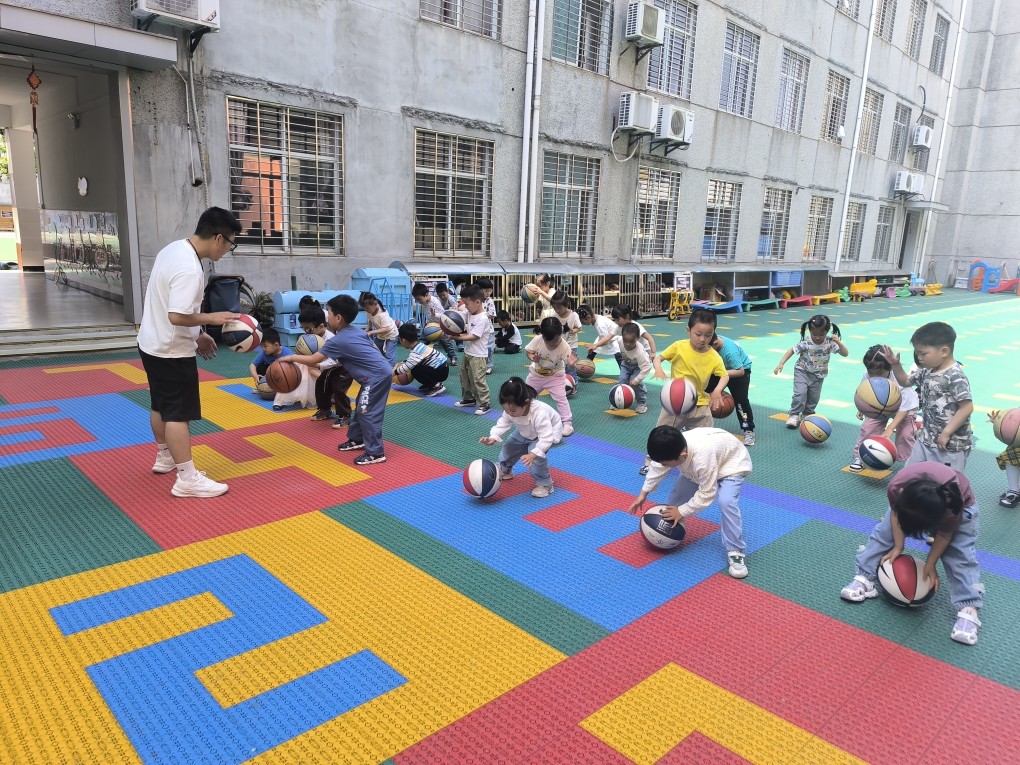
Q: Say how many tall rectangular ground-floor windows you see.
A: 9